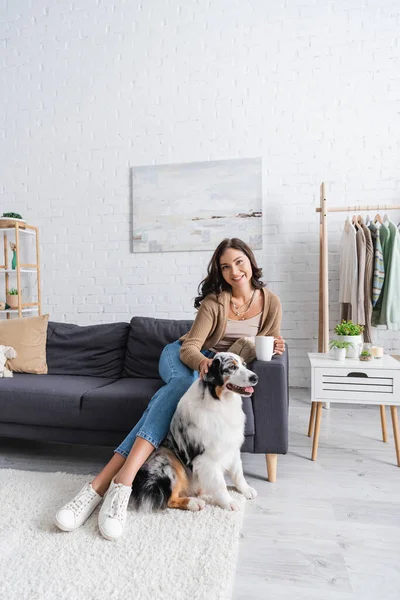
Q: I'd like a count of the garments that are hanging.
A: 6